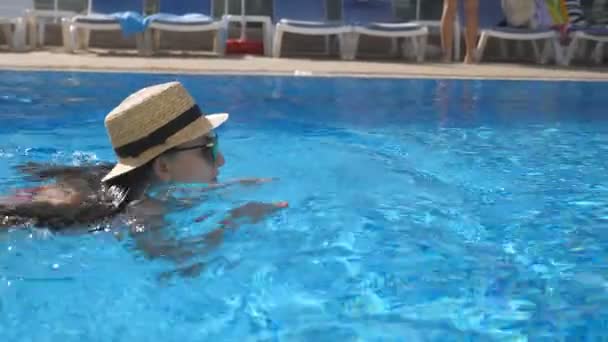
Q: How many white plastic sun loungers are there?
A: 7